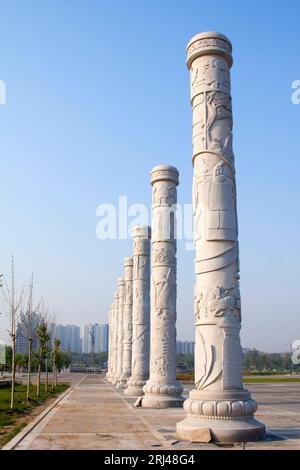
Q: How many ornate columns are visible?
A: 8